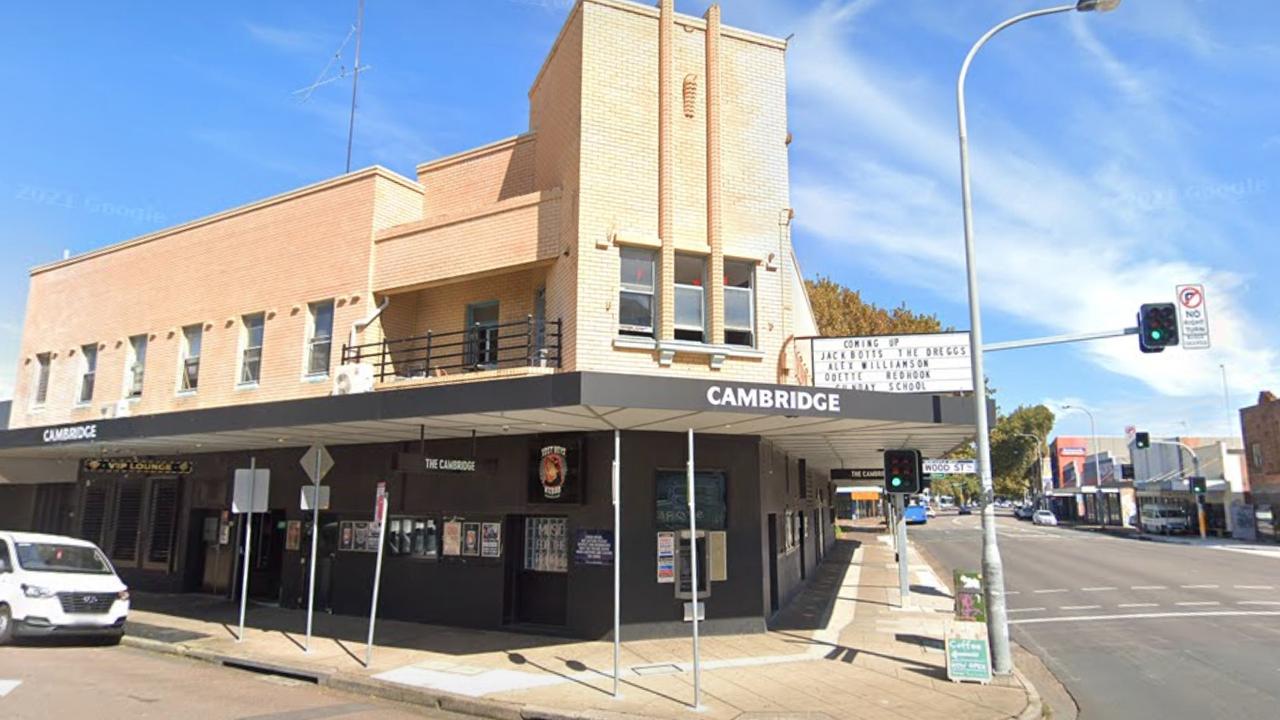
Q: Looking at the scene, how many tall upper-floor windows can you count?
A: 9